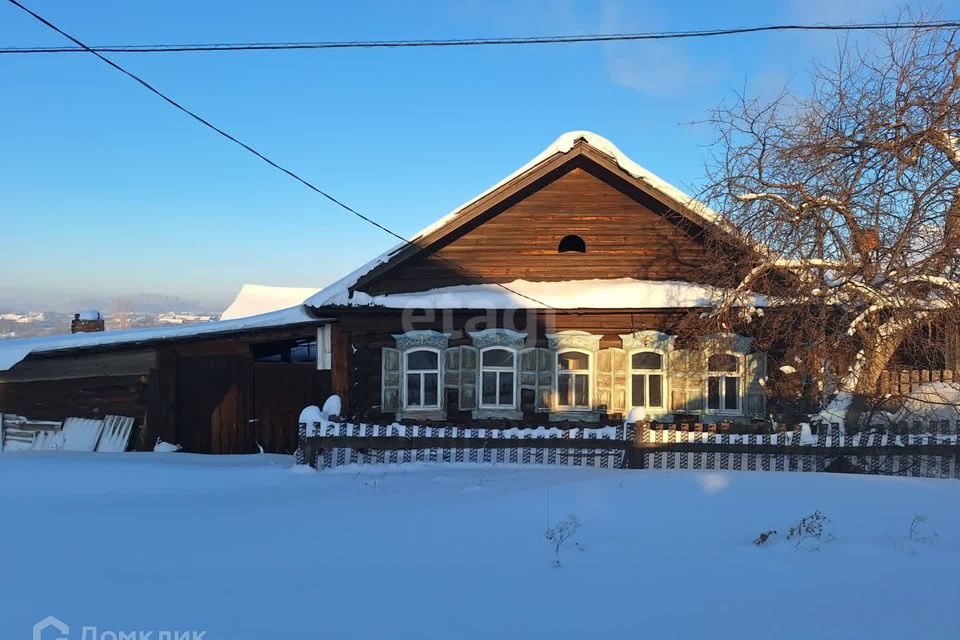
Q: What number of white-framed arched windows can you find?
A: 5